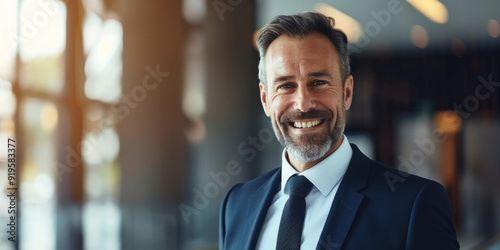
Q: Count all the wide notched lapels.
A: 2